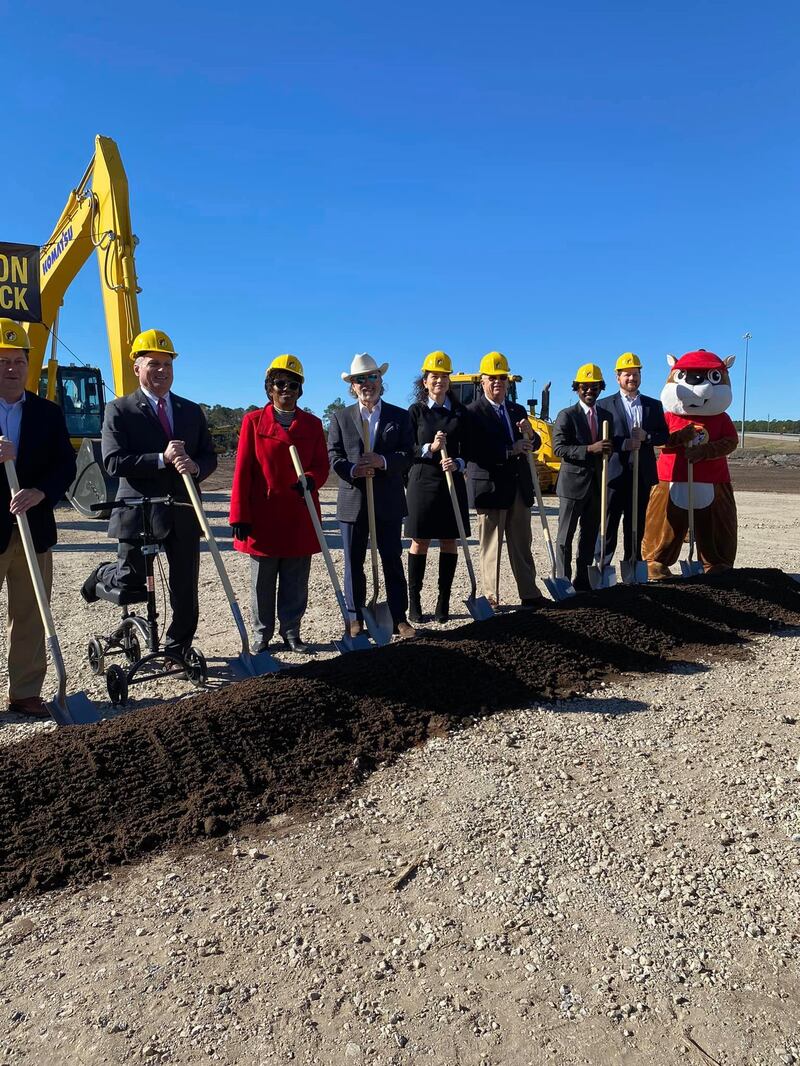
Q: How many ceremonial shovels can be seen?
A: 9